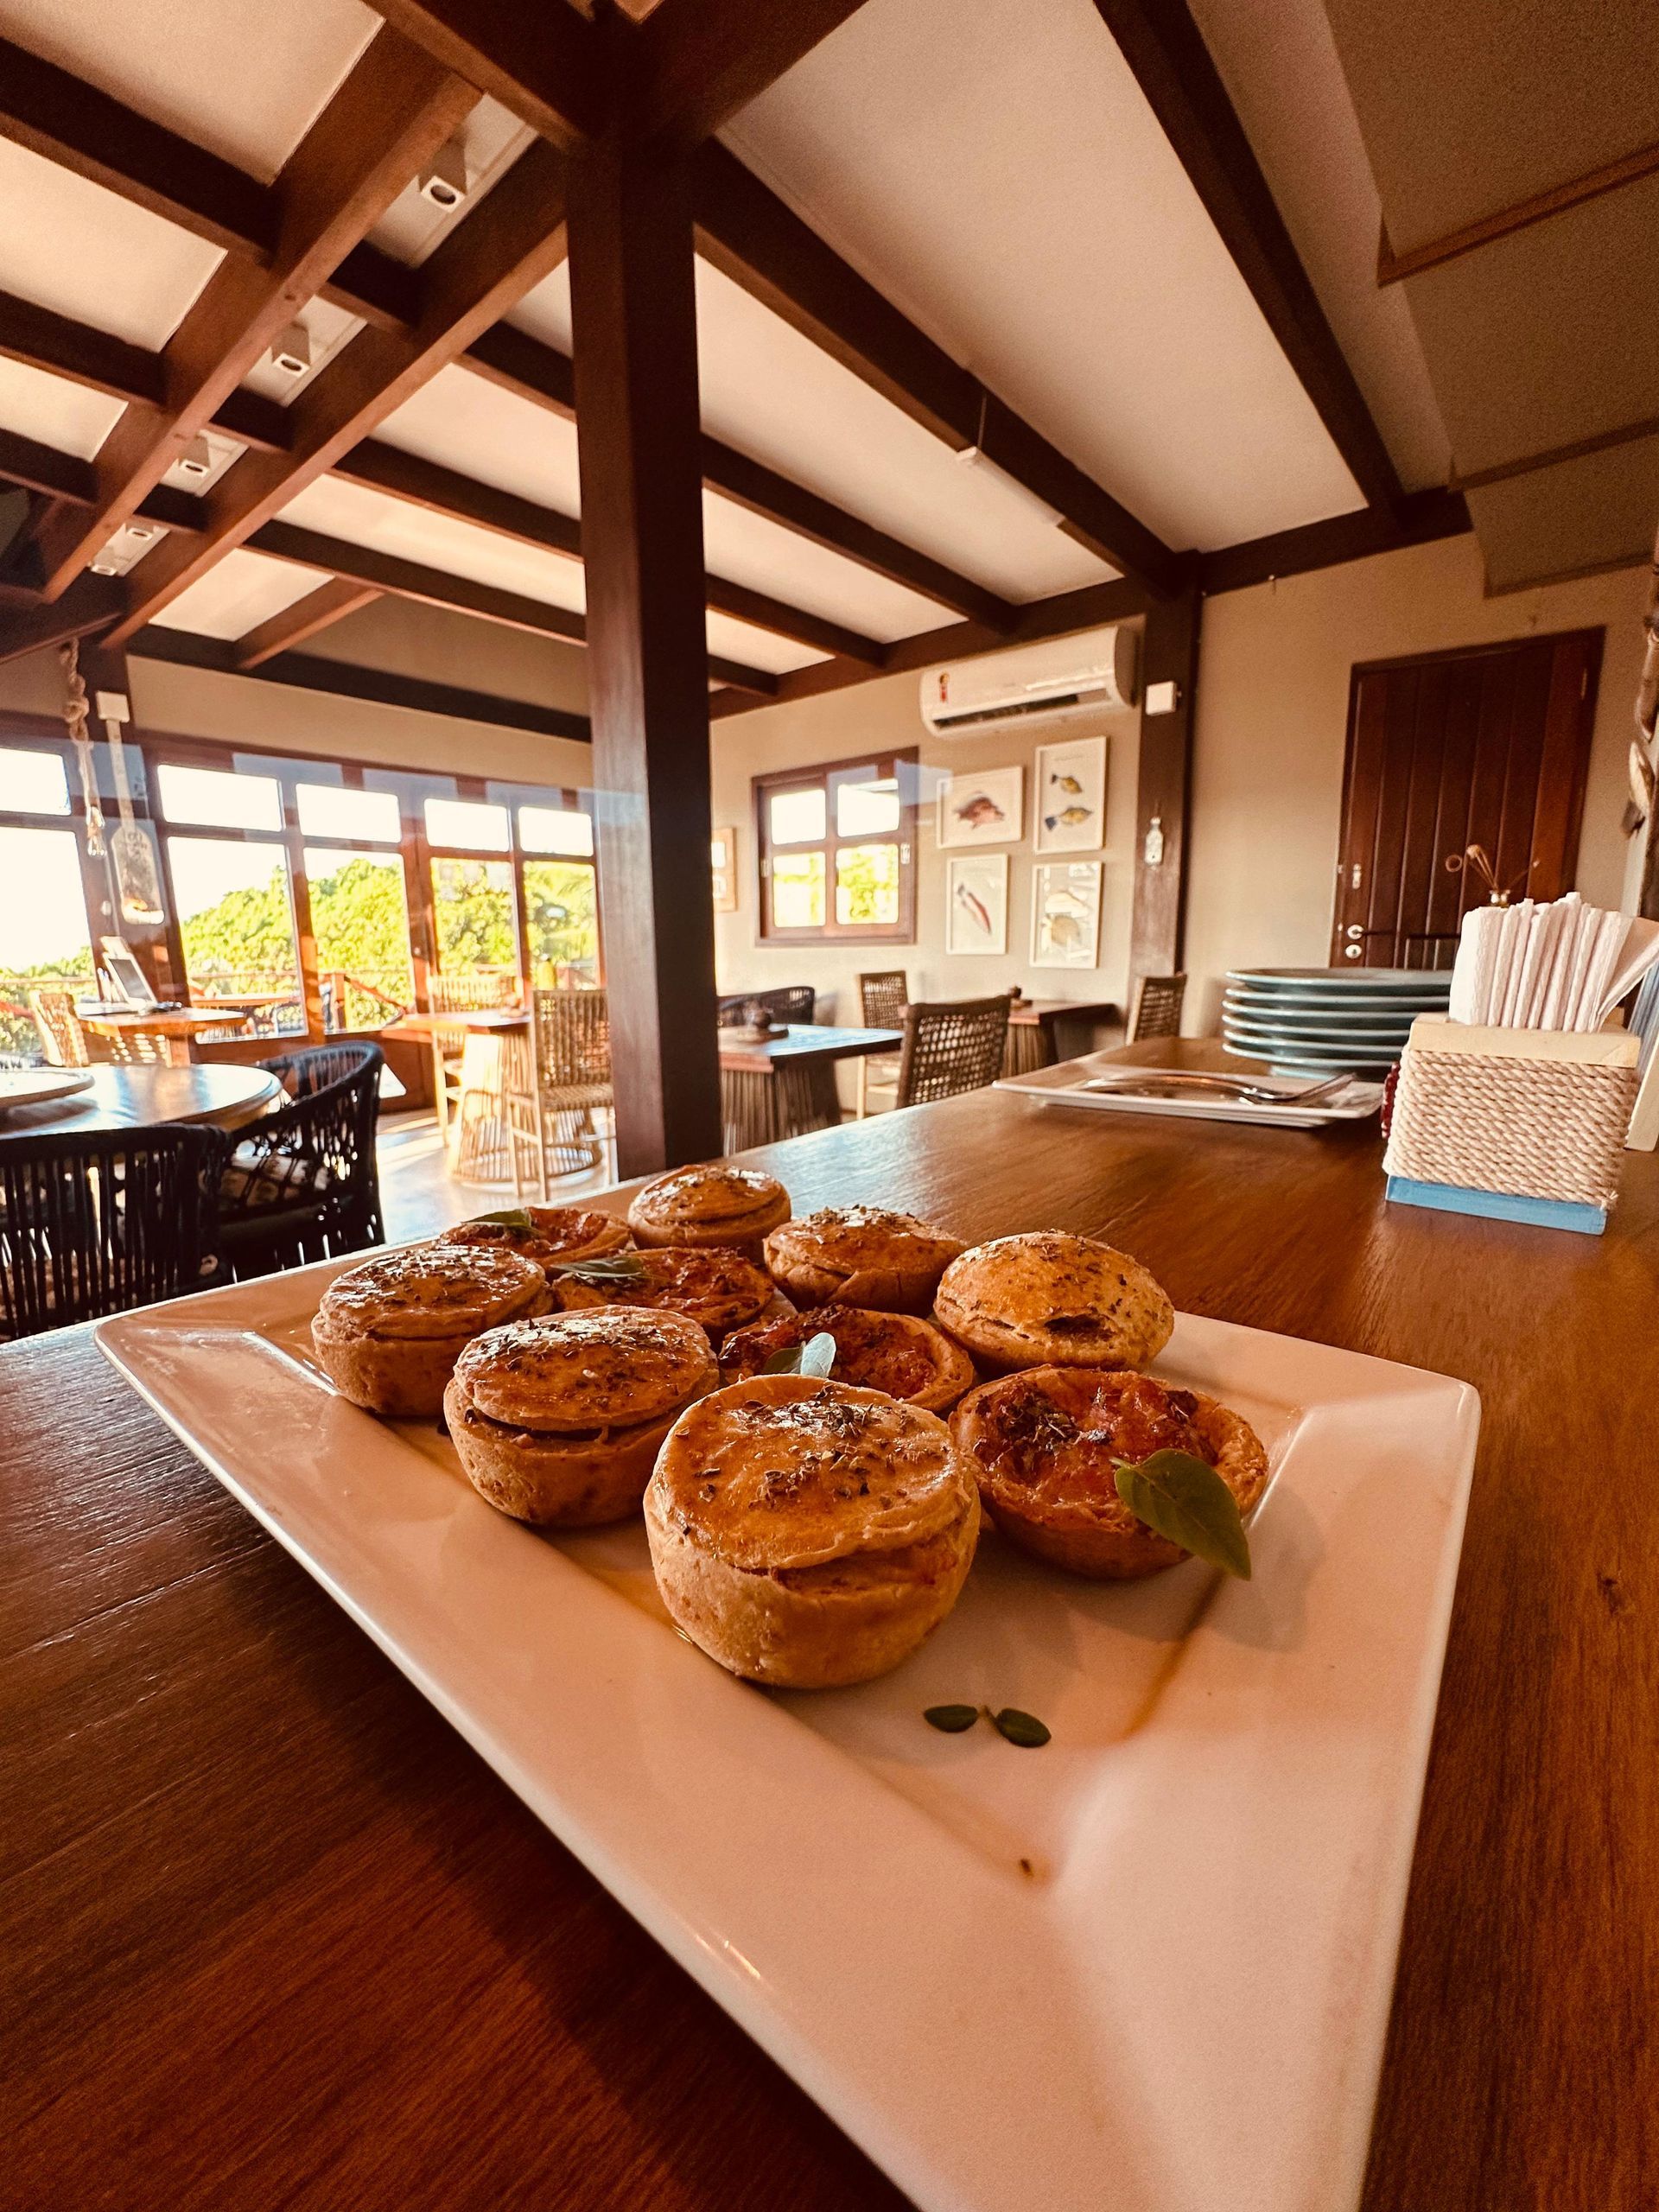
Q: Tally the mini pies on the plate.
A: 10